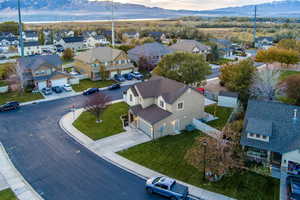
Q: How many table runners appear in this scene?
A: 0